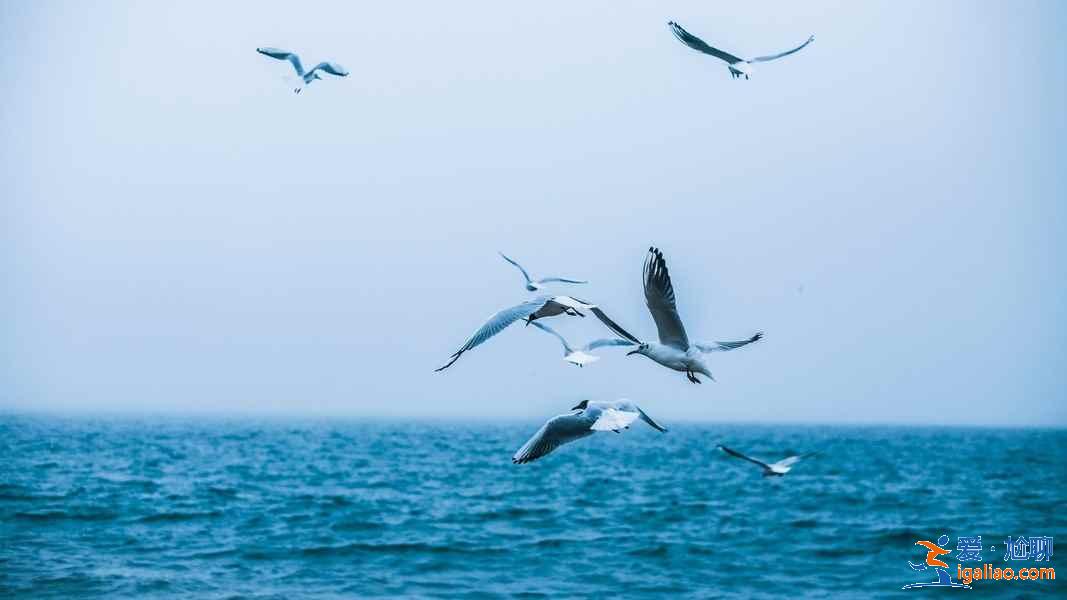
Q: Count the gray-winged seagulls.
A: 8